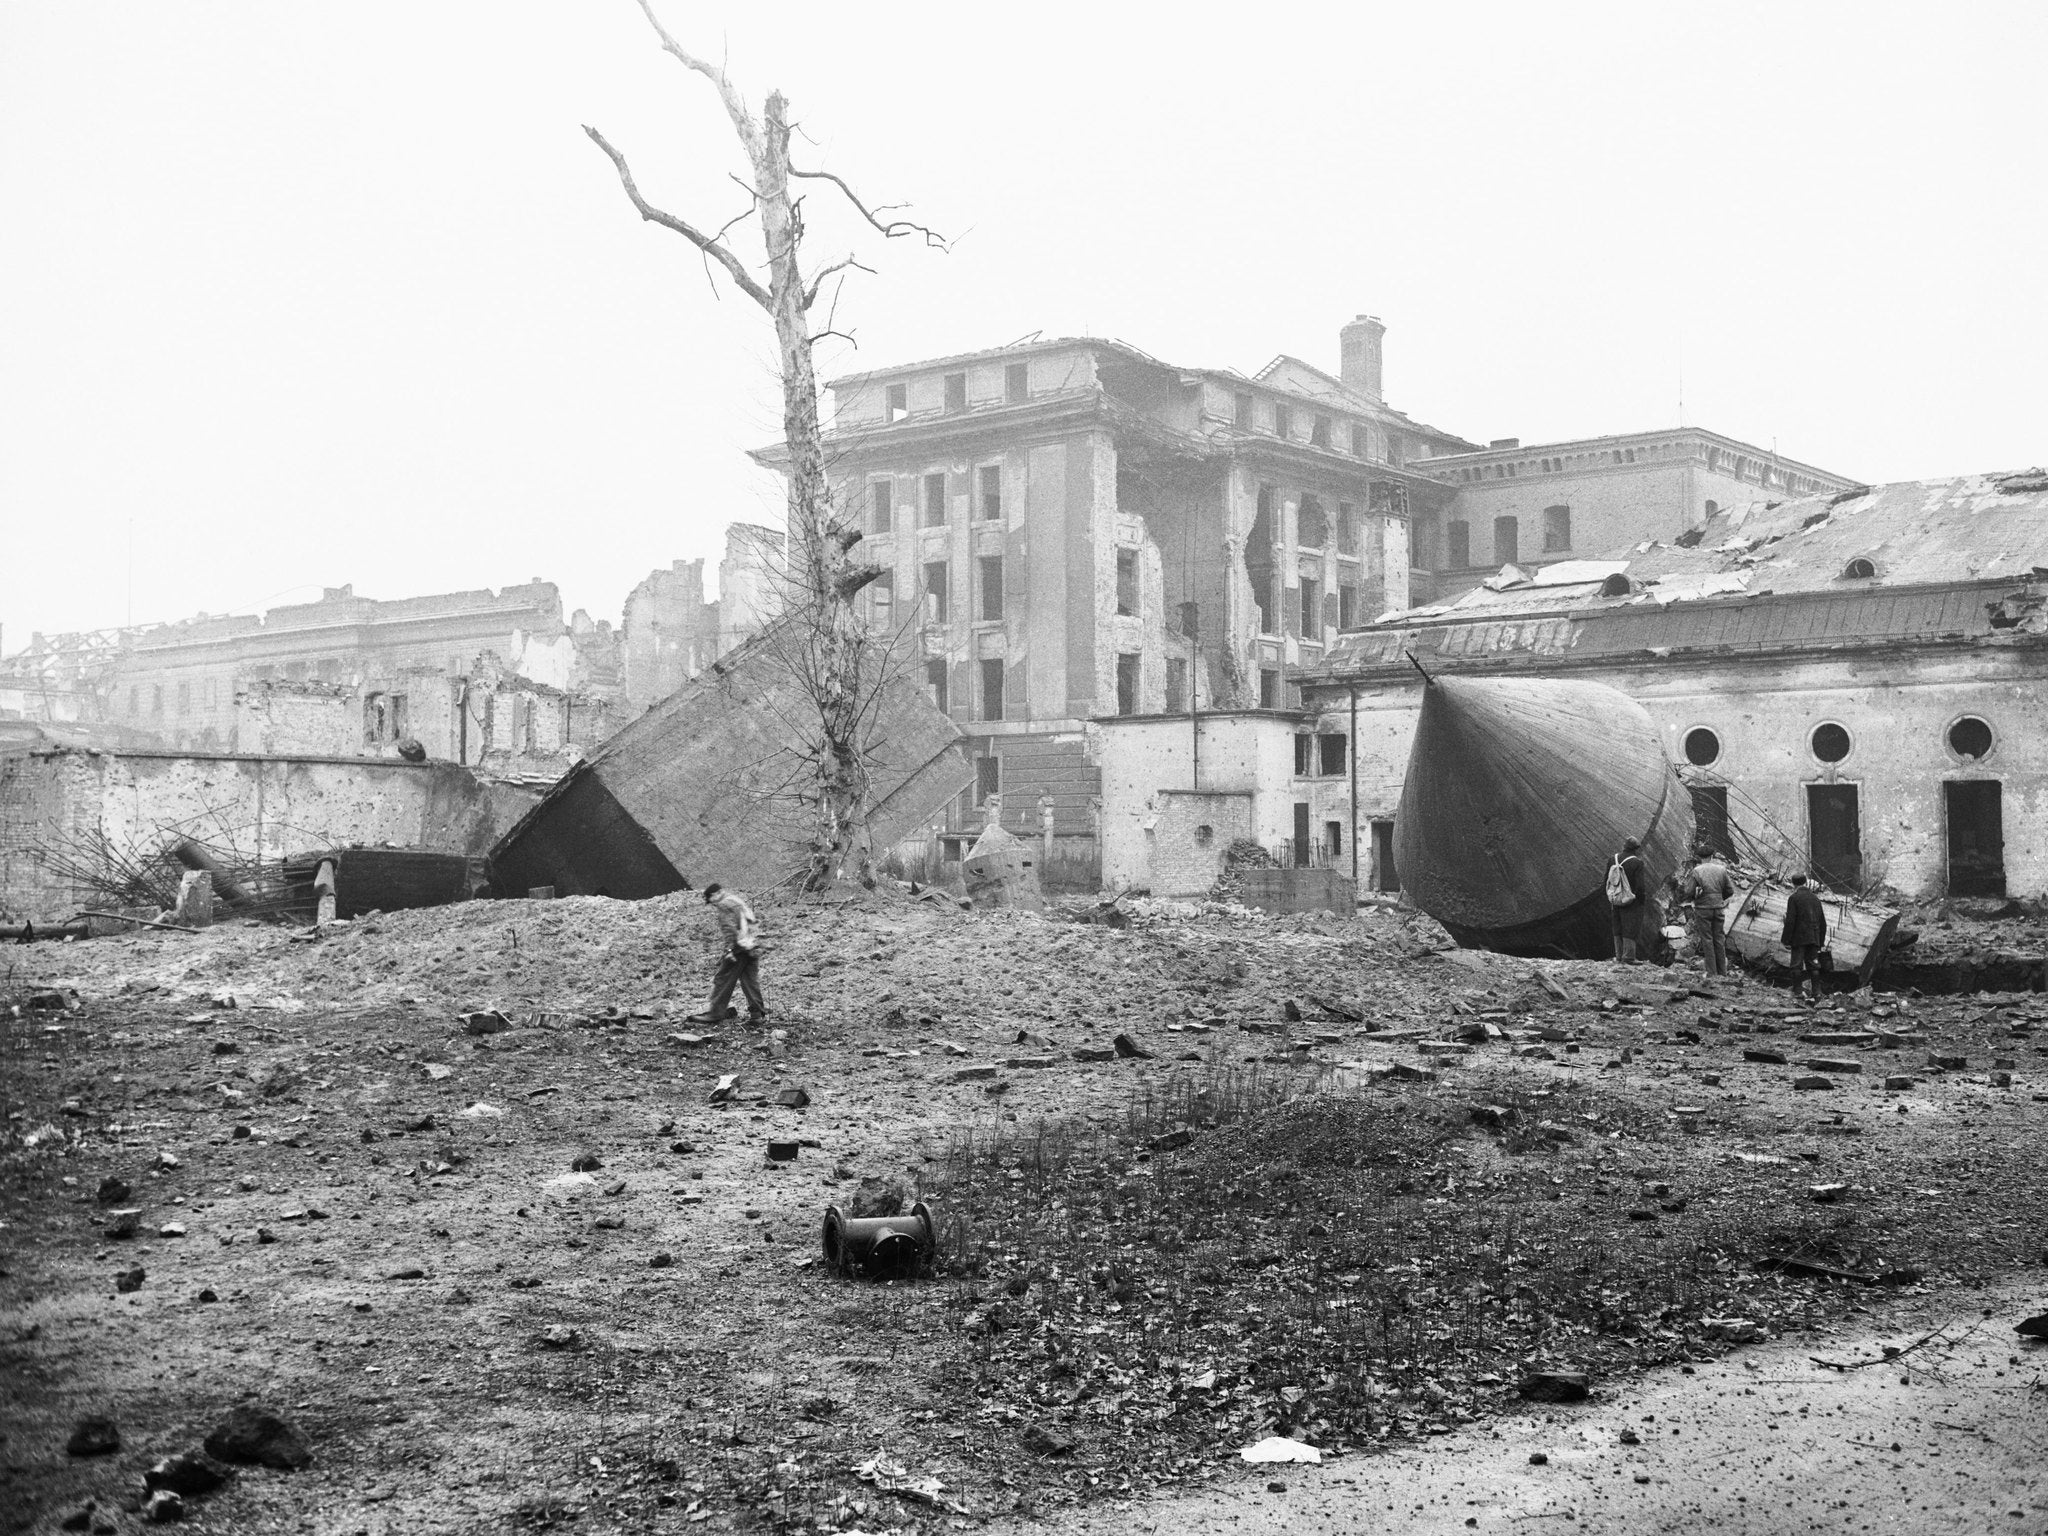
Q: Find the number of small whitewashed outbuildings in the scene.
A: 1